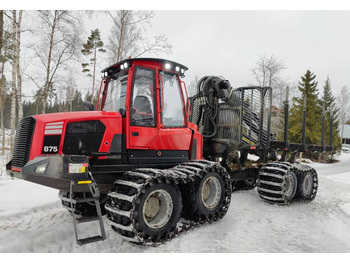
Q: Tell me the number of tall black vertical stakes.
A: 4